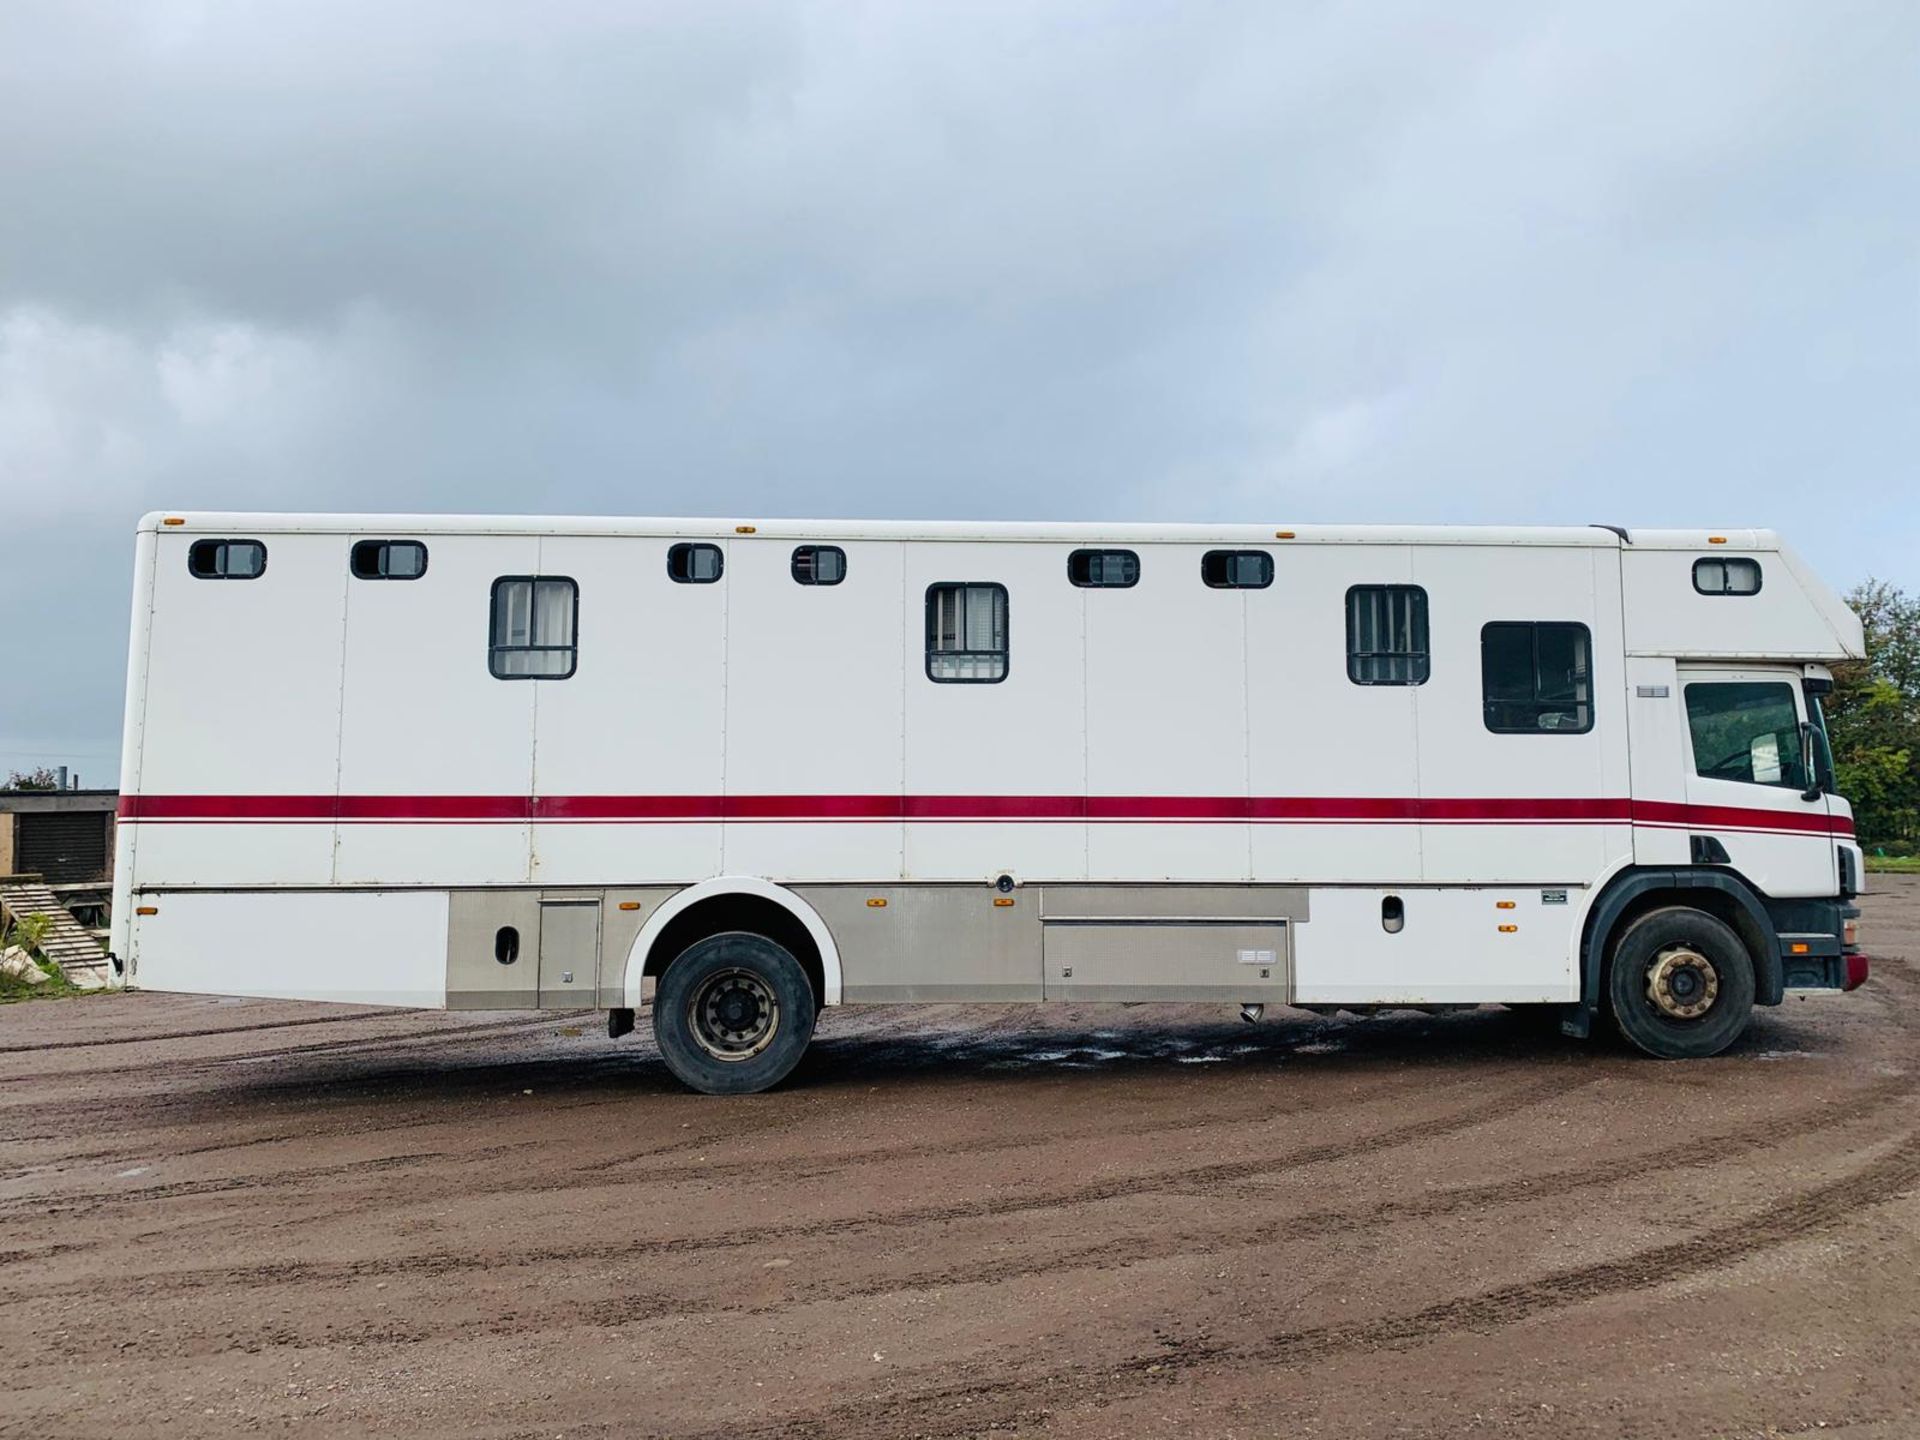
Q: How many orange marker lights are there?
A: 11